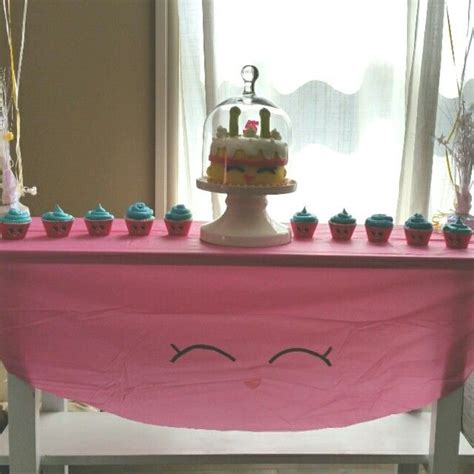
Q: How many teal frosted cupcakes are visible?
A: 10